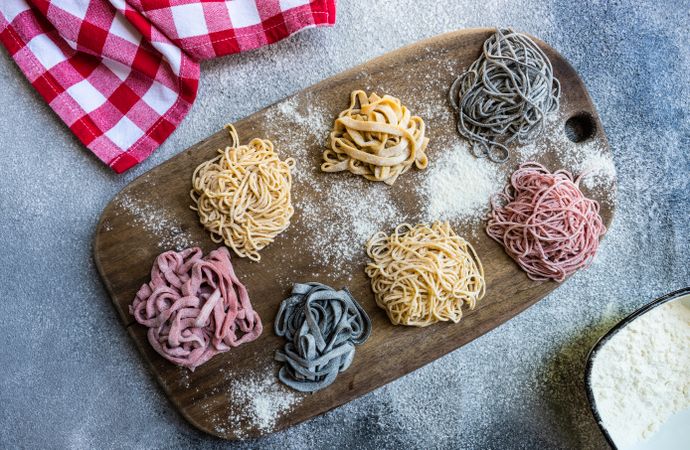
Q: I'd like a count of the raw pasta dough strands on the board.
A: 7